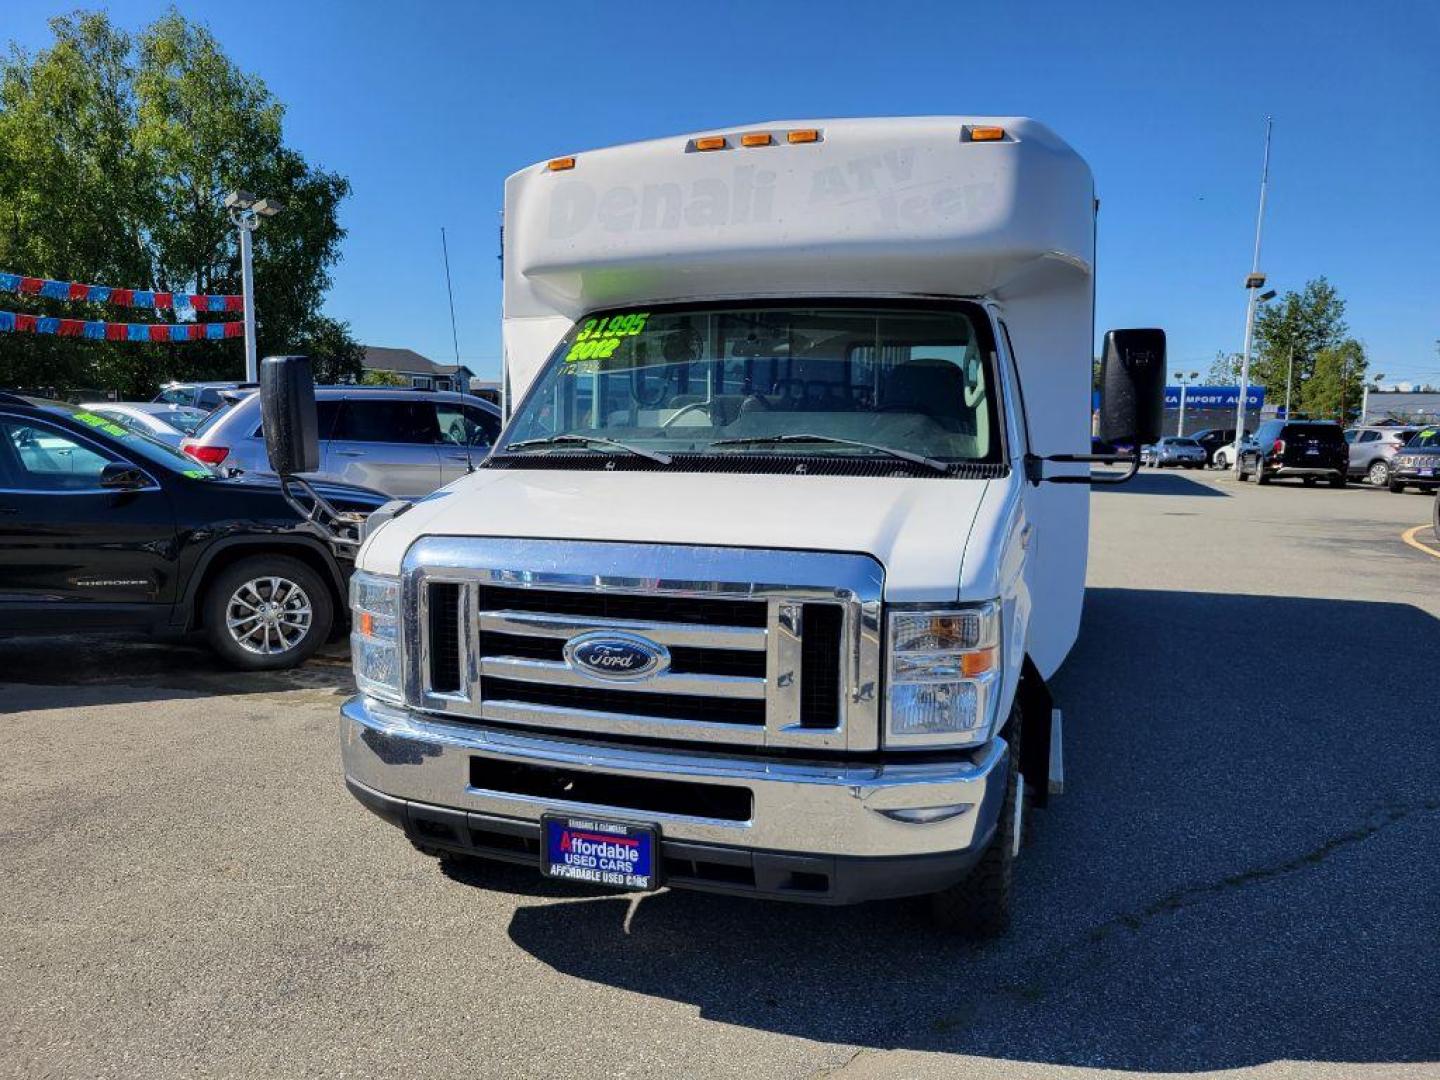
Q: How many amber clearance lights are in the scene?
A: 5